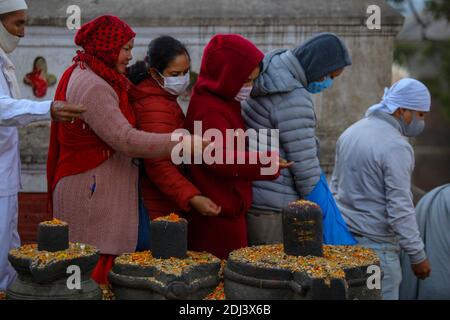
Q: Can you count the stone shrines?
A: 3